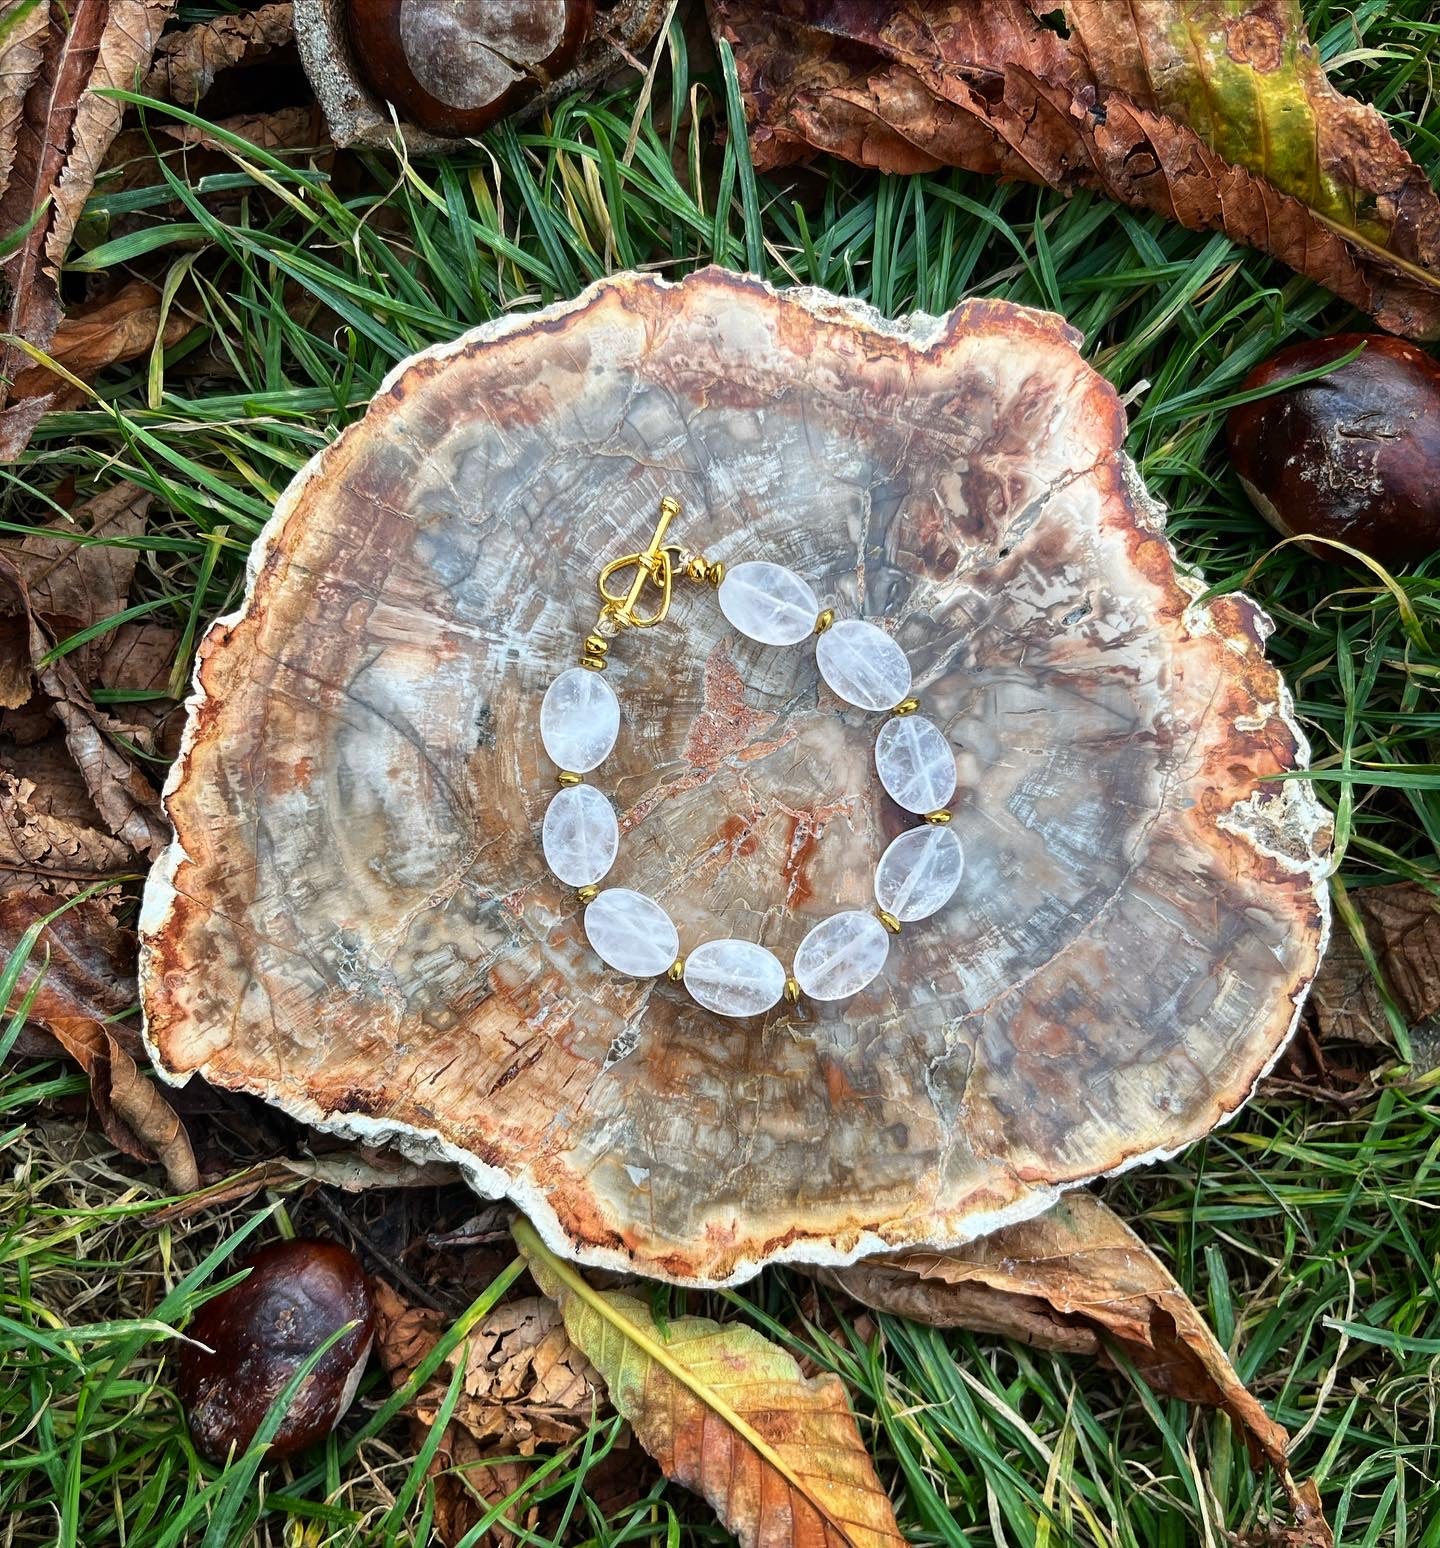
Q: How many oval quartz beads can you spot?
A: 9